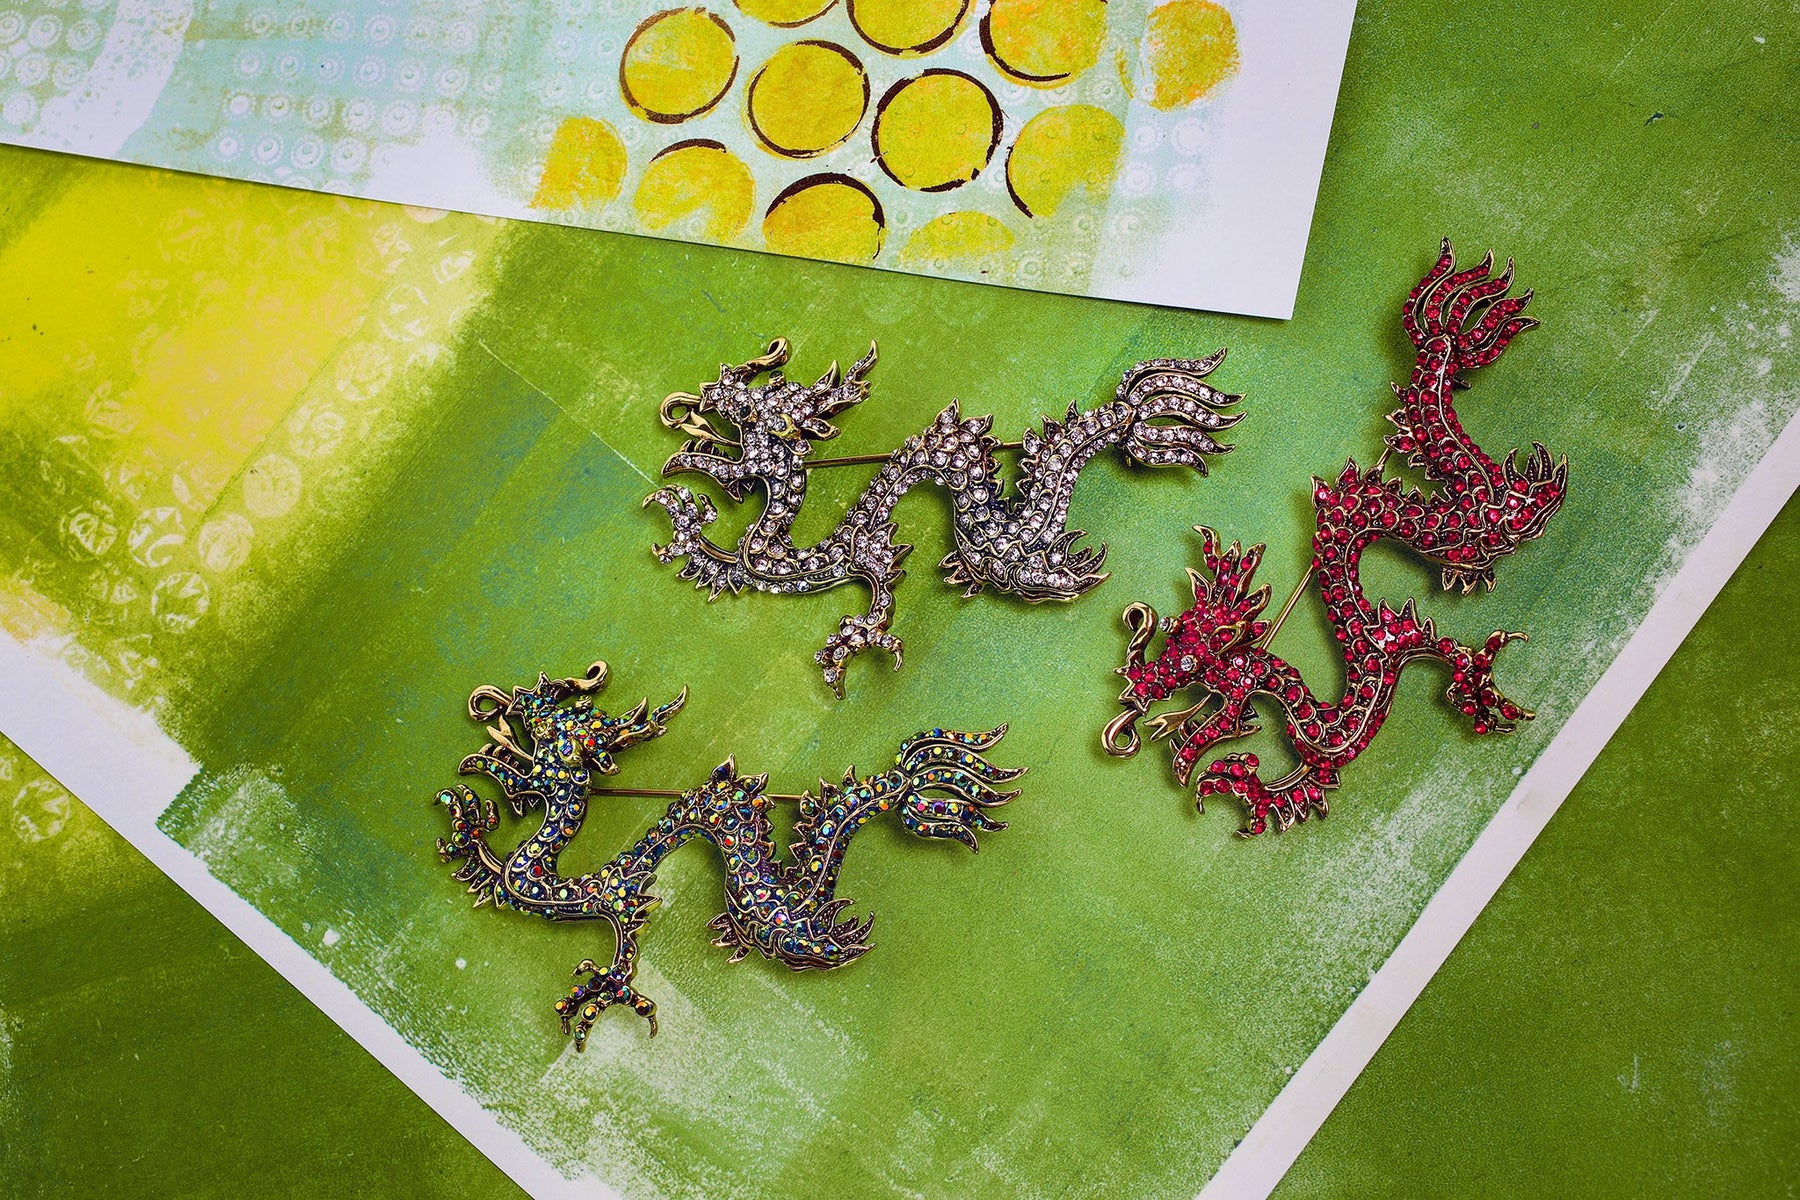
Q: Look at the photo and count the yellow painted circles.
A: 12